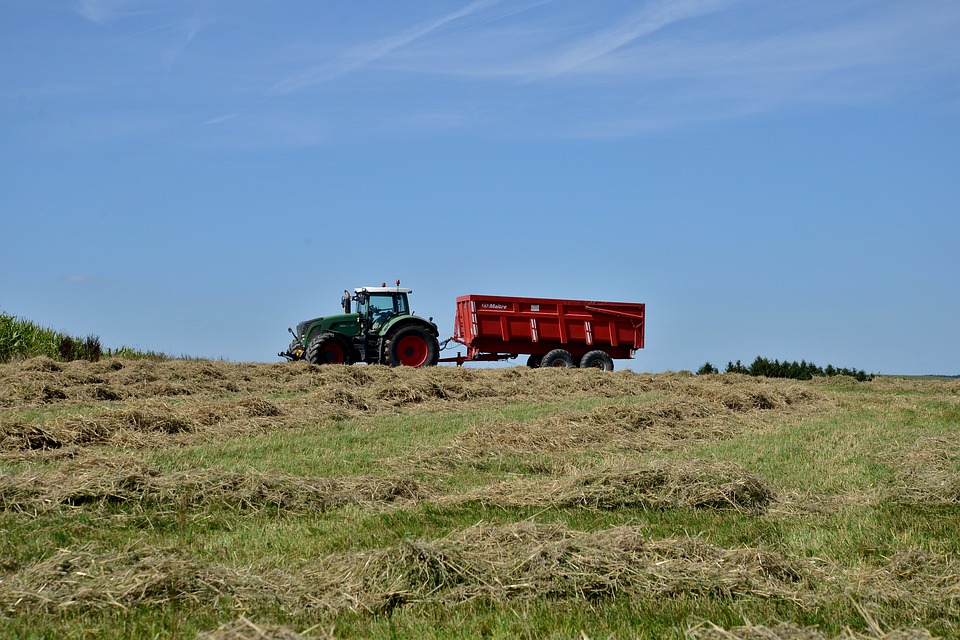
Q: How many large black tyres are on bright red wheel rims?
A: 2